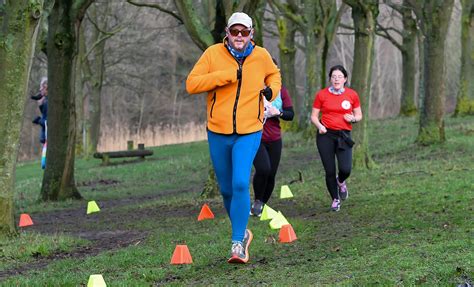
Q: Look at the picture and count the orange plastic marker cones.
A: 4